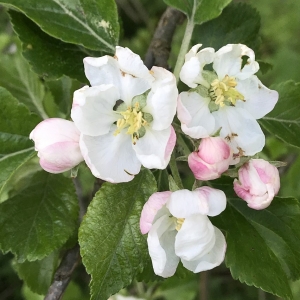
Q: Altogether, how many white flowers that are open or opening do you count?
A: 3